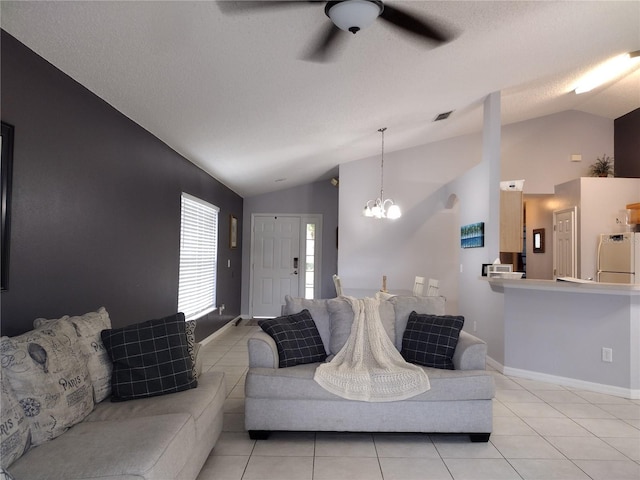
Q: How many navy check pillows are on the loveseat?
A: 2